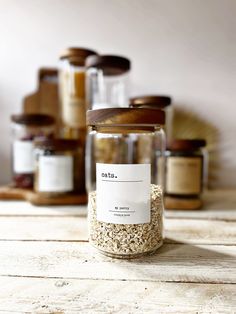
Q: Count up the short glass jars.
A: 2